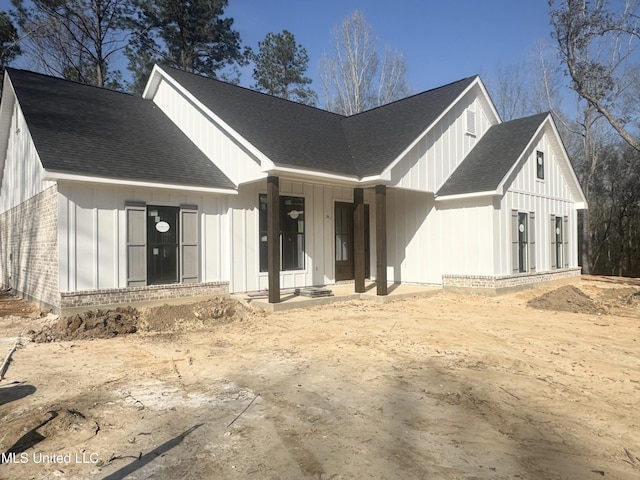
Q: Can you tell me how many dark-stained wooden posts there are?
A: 3